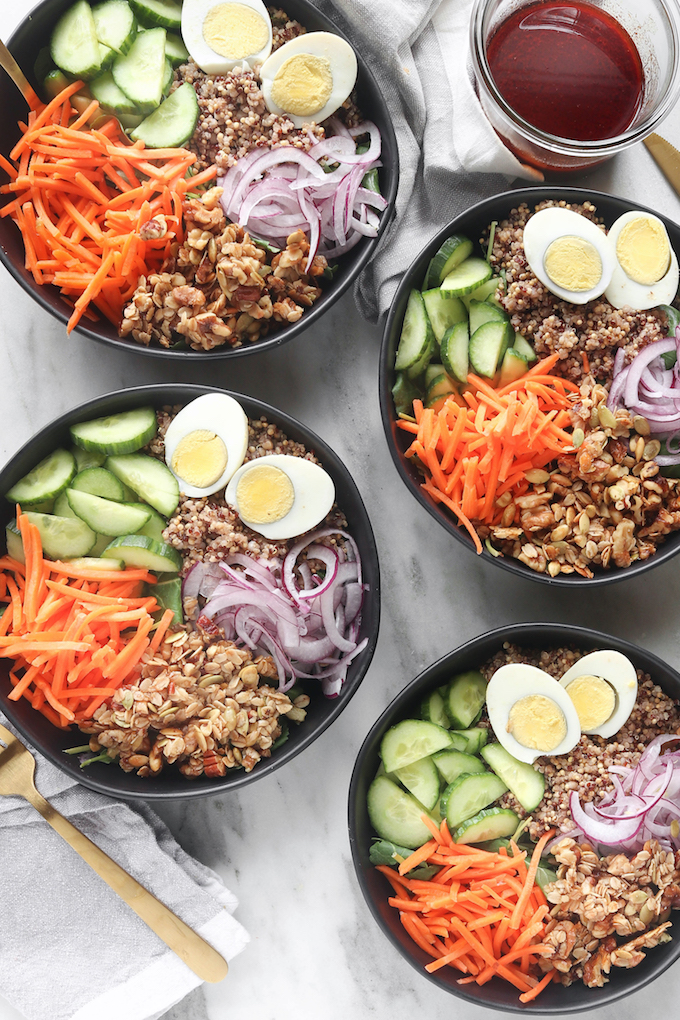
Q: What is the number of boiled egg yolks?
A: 8